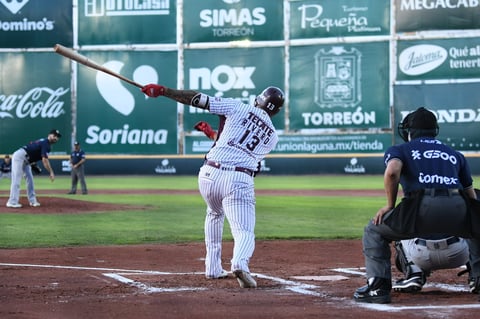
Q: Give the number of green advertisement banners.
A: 12